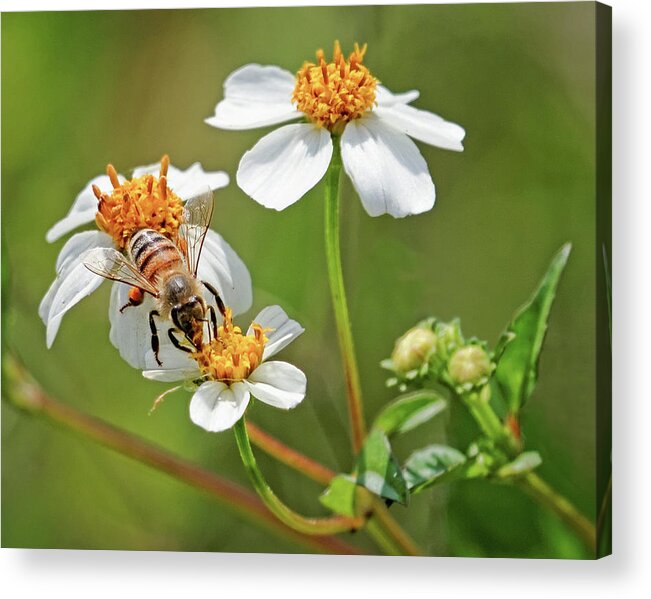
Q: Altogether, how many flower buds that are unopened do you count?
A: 2